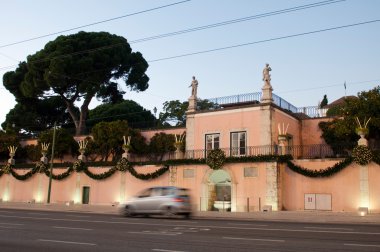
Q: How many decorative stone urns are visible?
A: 7